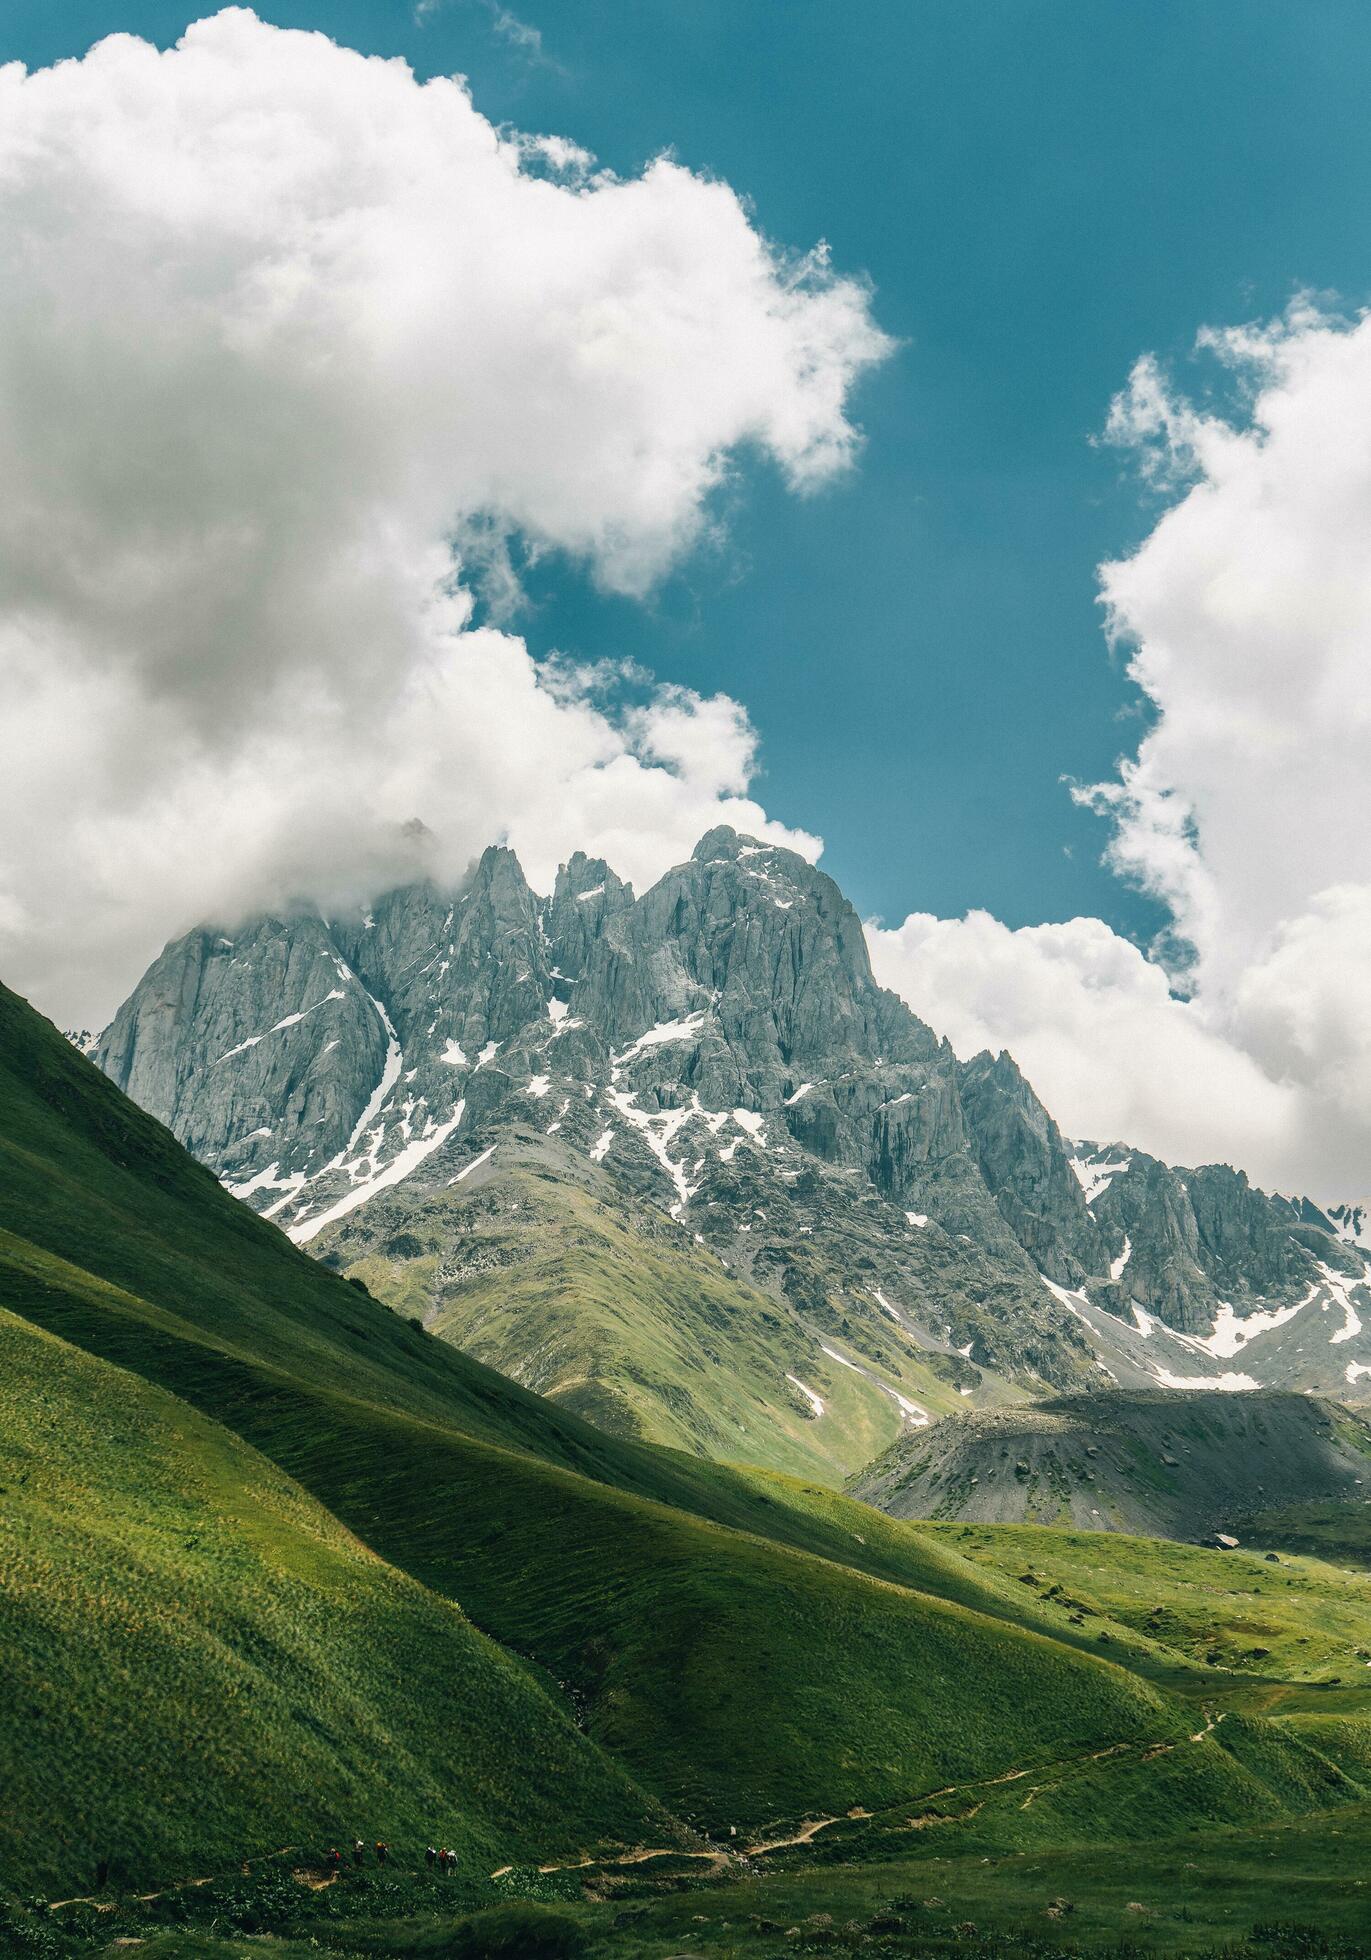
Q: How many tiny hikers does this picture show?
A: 6